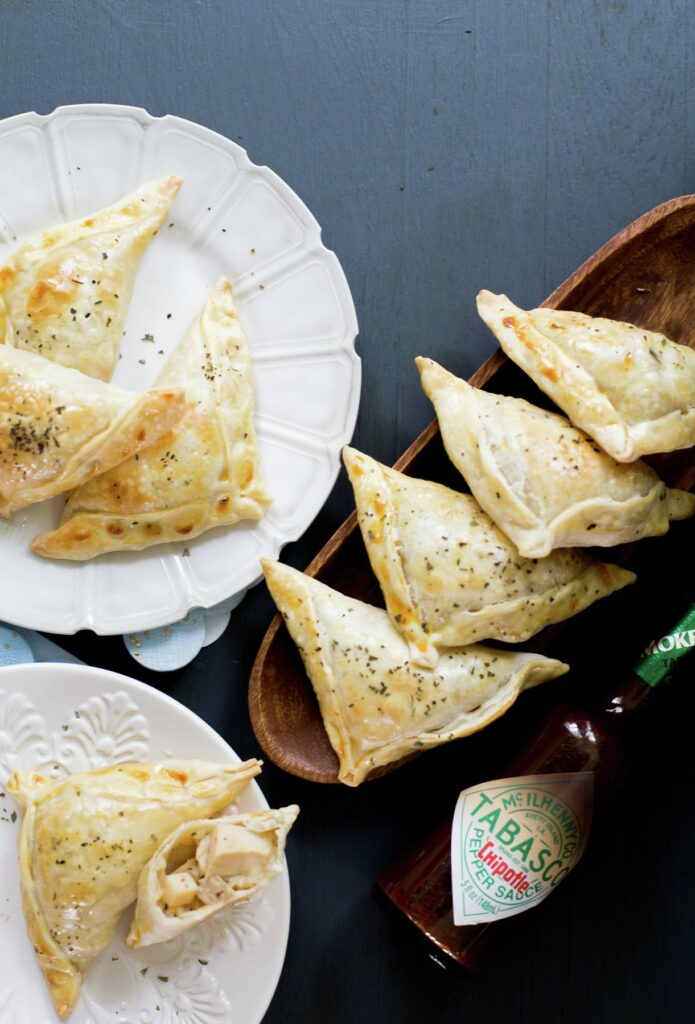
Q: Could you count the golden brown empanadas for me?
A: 9